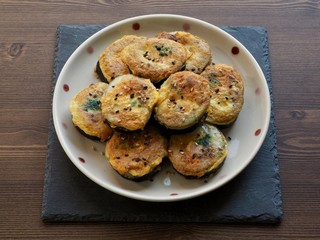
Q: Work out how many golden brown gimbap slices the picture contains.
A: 9